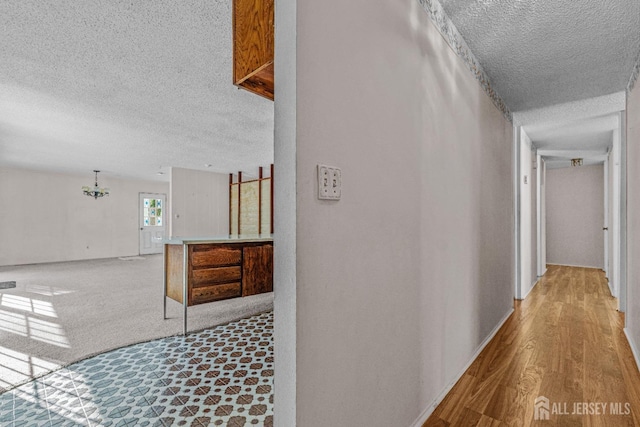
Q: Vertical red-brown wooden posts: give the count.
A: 4